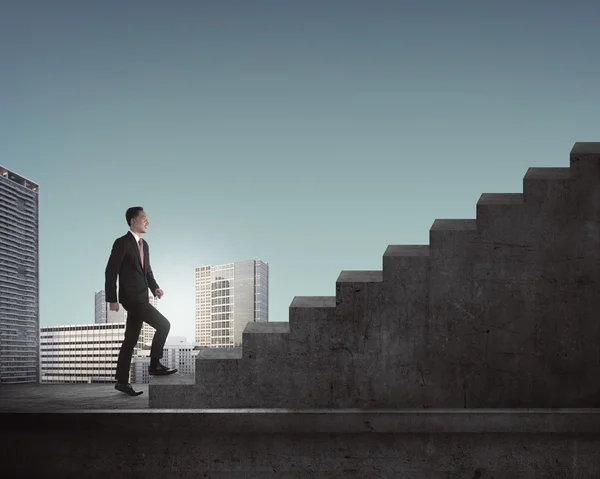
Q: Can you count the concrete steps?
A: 10